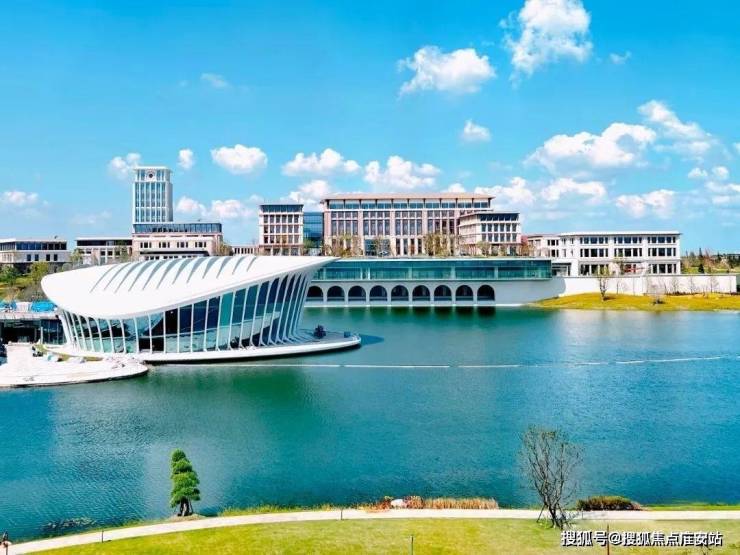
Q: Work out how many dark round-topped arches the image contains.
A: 9